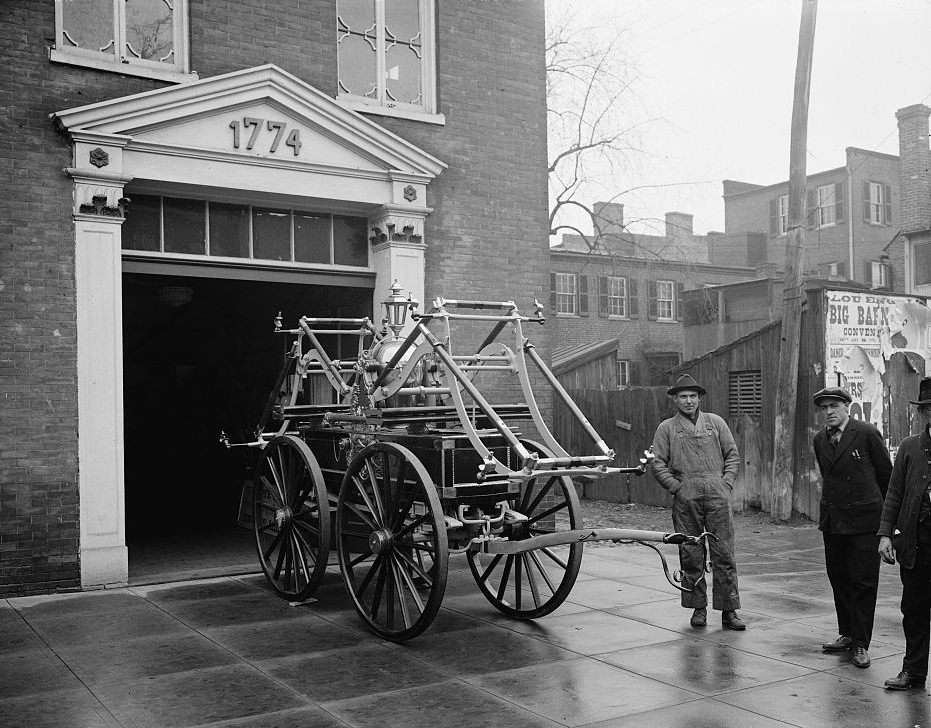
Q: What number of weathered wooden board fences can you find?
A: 1